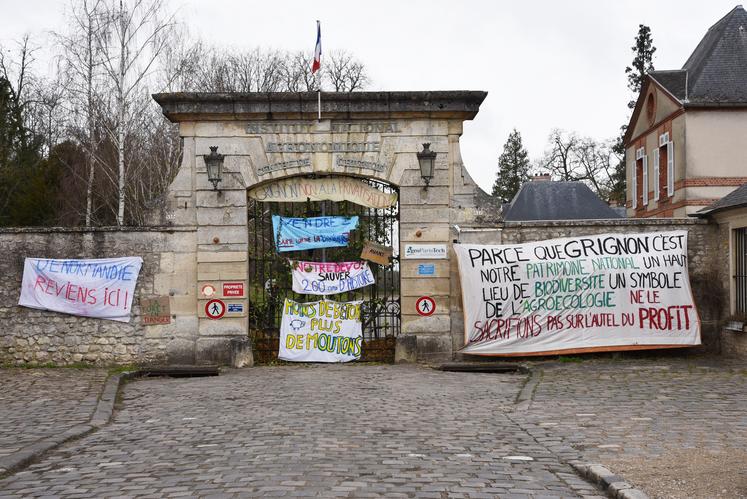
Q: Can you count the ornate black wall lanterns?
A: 2